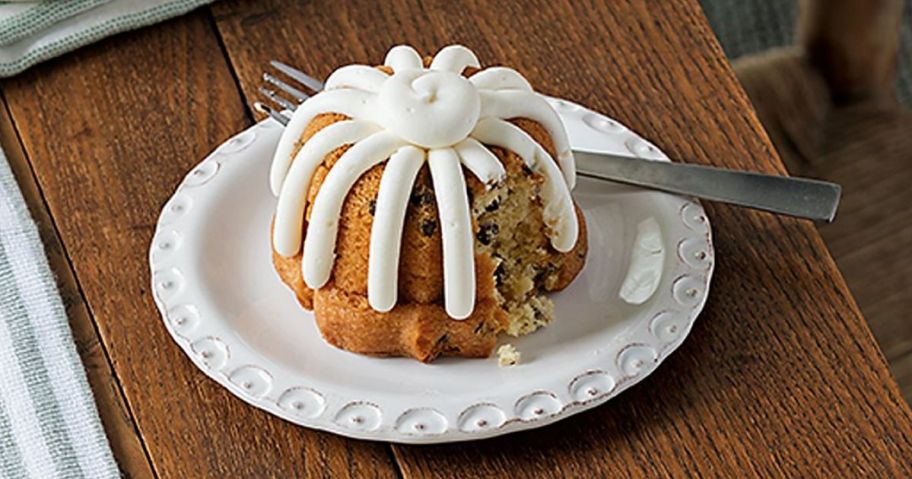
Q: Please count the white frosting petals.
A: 12